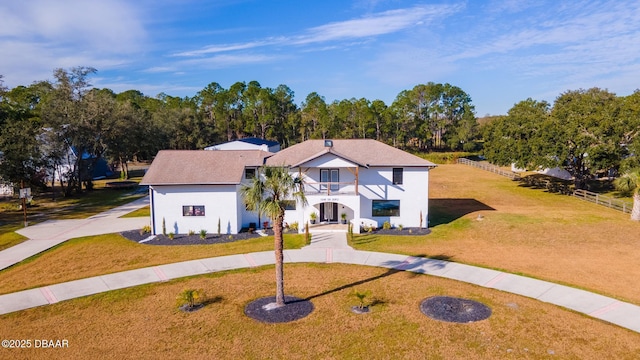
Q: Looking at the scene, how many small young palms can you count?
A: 2